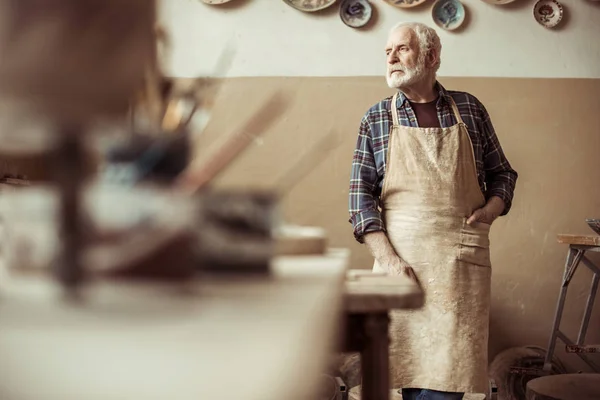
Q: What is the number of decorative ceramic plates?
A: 7